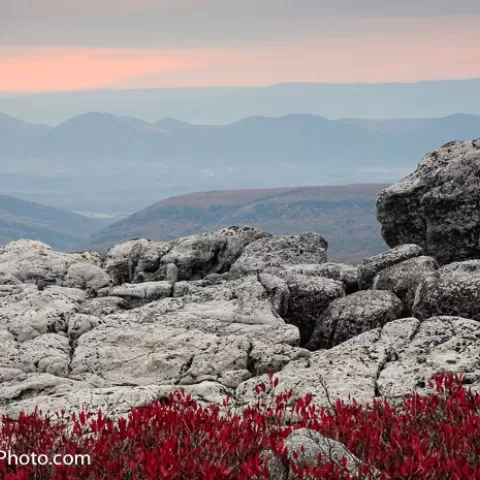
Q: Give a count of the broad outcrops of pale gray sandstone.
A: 1